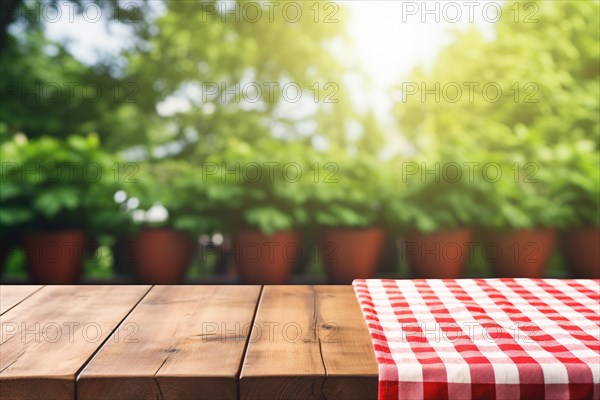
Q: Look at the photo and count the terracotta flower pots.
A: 7